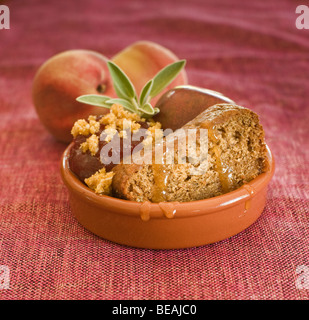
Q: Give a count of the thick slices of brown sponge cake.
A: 1